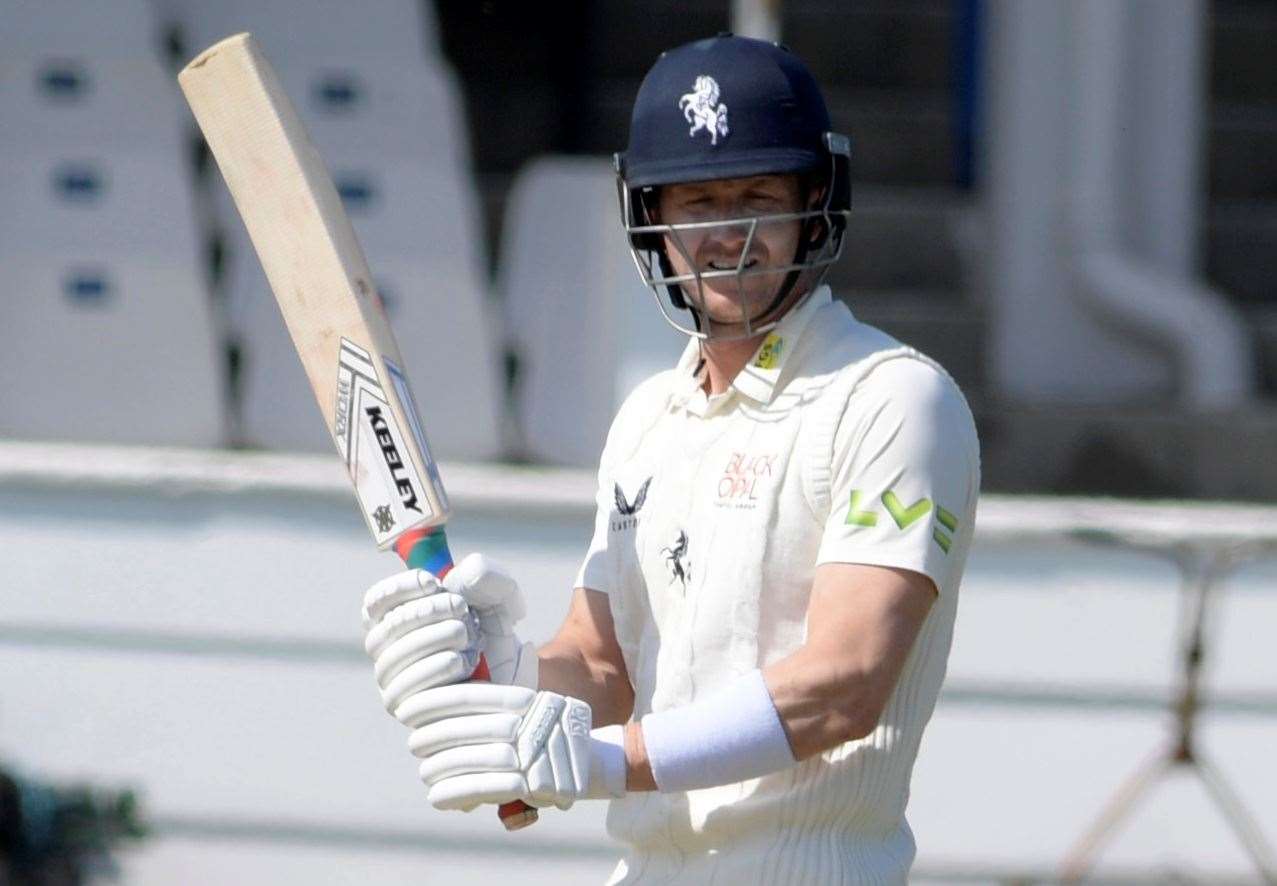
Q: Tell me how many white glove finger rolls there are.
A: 8